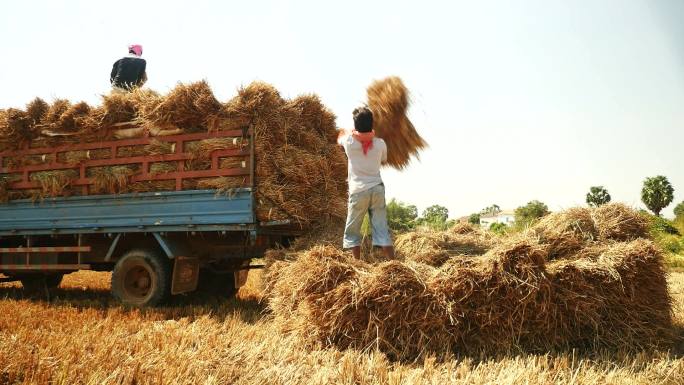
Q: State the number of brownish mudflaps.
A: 2